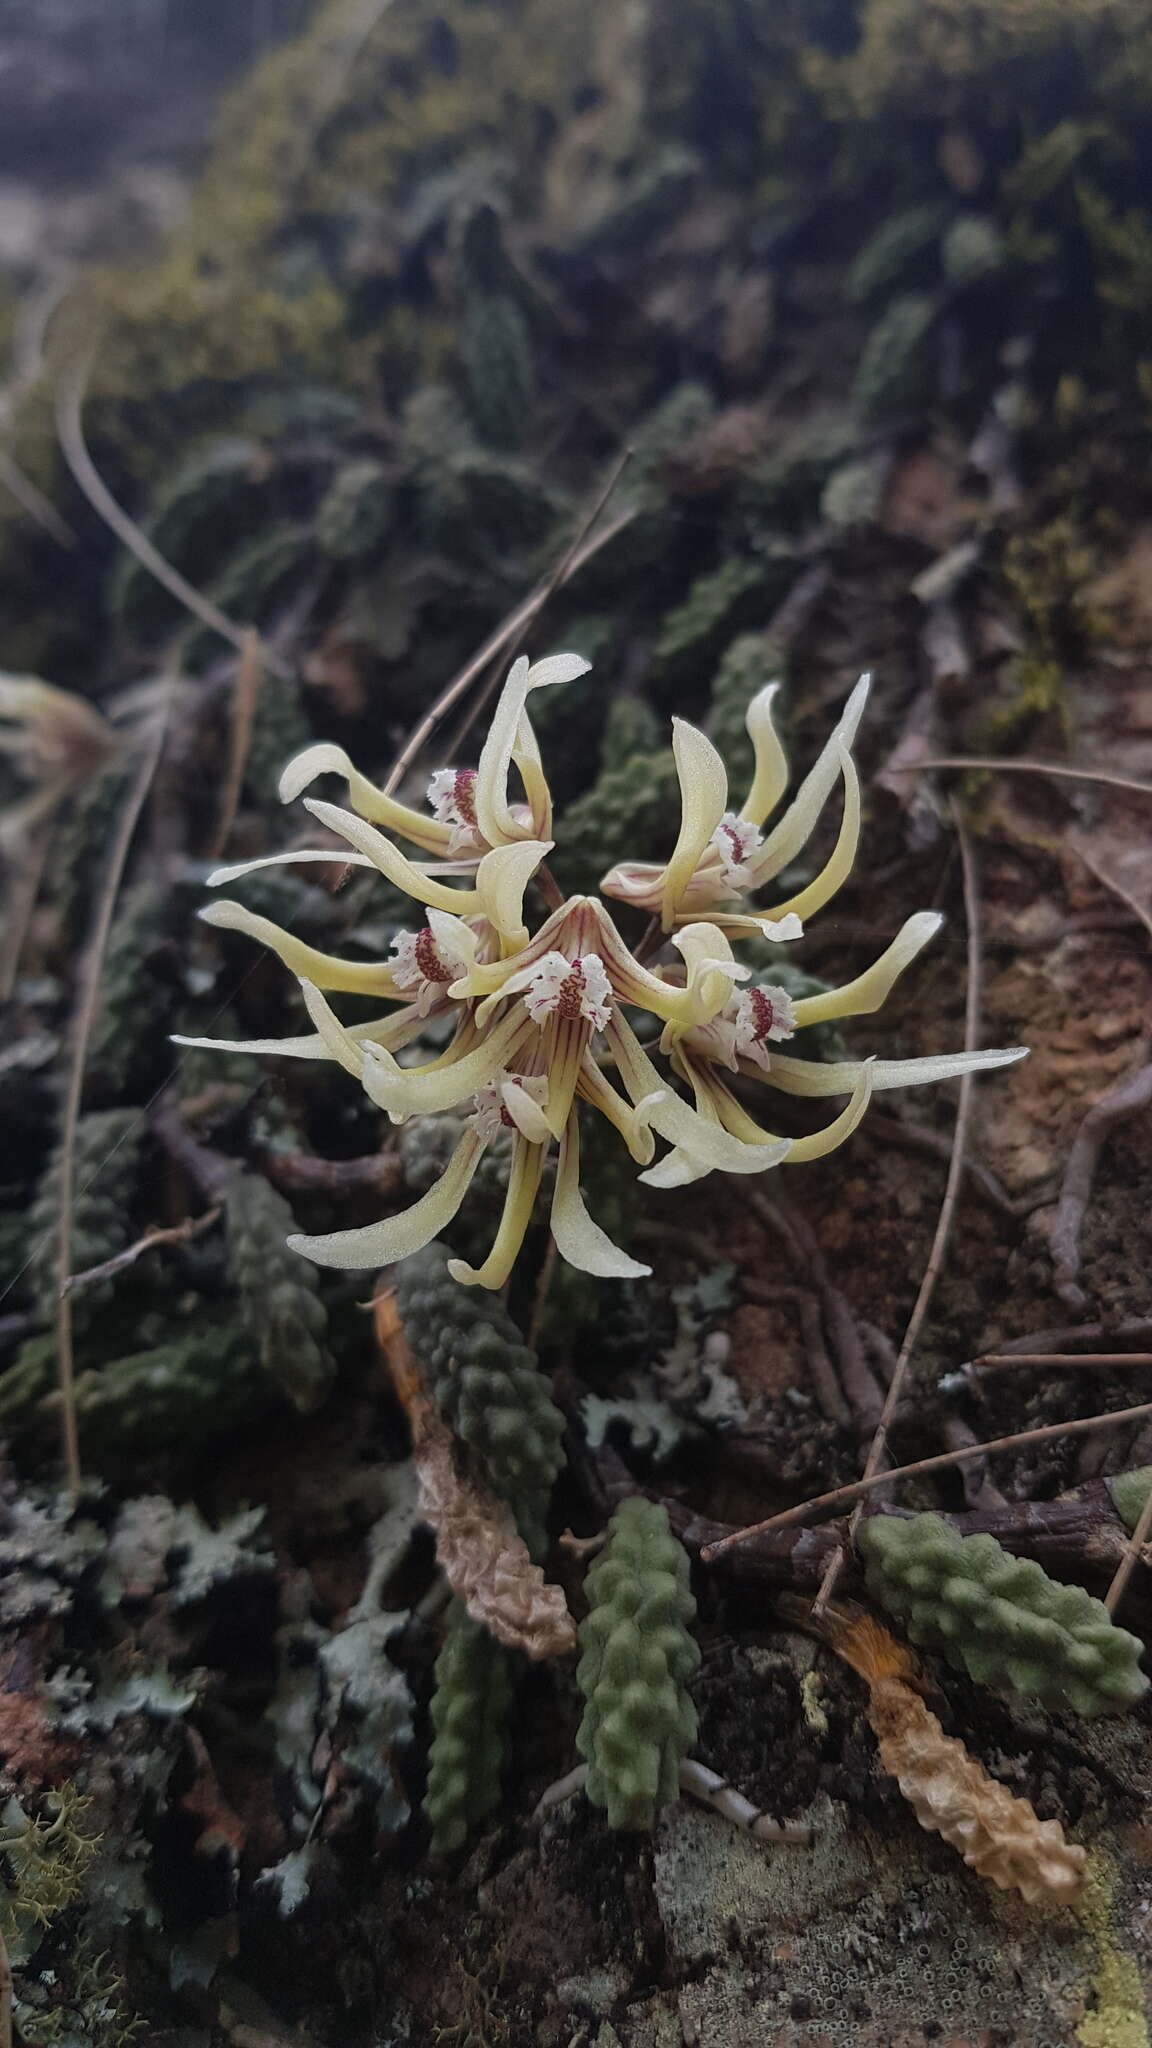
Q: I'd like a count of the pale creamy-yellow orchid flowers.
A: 6